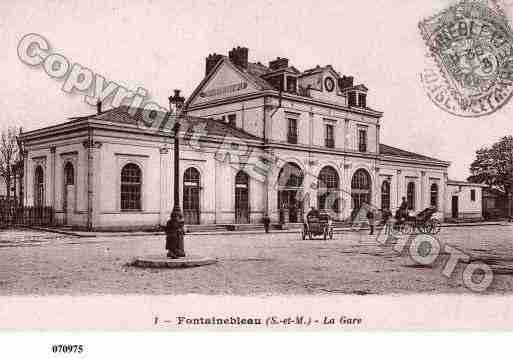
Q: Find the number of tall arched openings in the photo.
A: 11